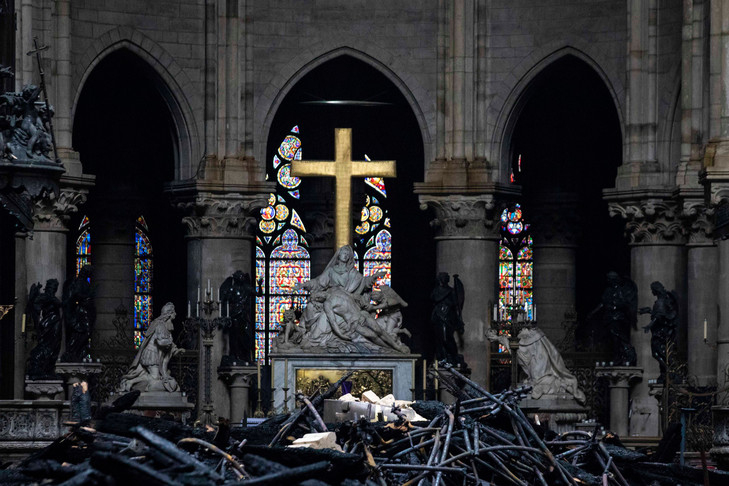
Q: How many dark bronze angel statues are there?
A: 6